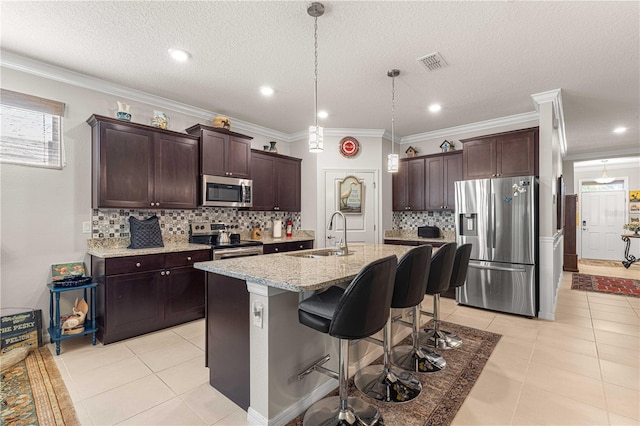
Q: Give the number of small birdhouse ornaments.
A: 2